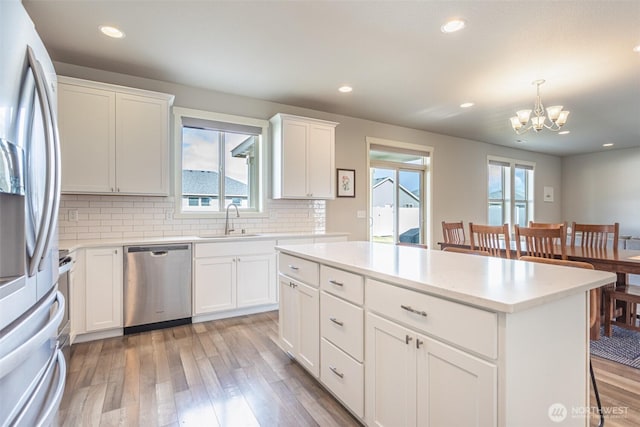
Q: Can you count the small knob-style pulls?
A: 11